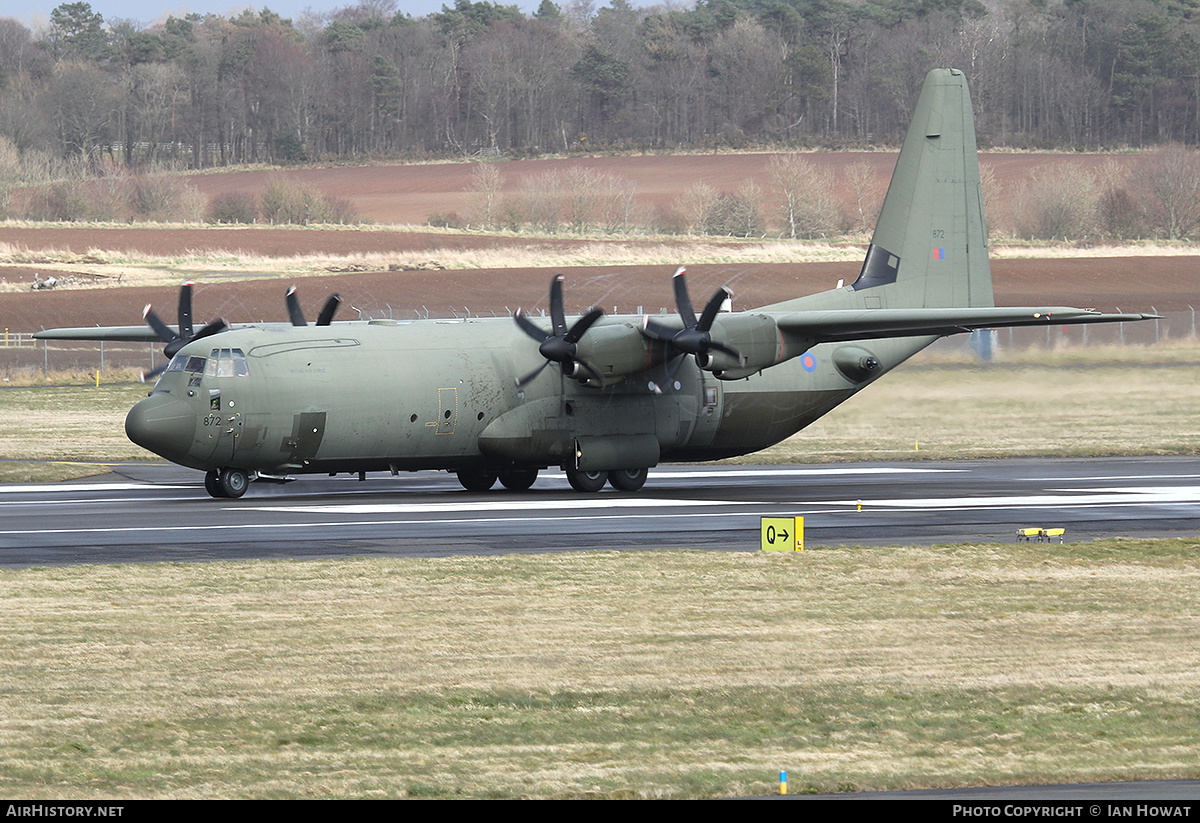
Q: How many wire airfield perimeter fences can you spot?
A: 1